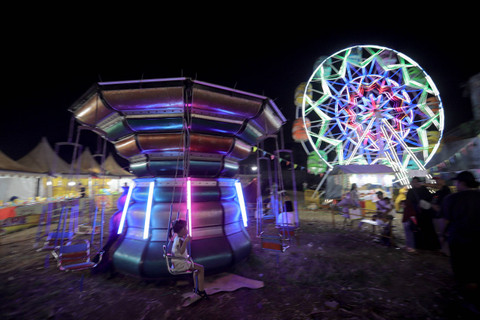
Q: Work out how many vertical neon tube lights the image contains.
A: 4